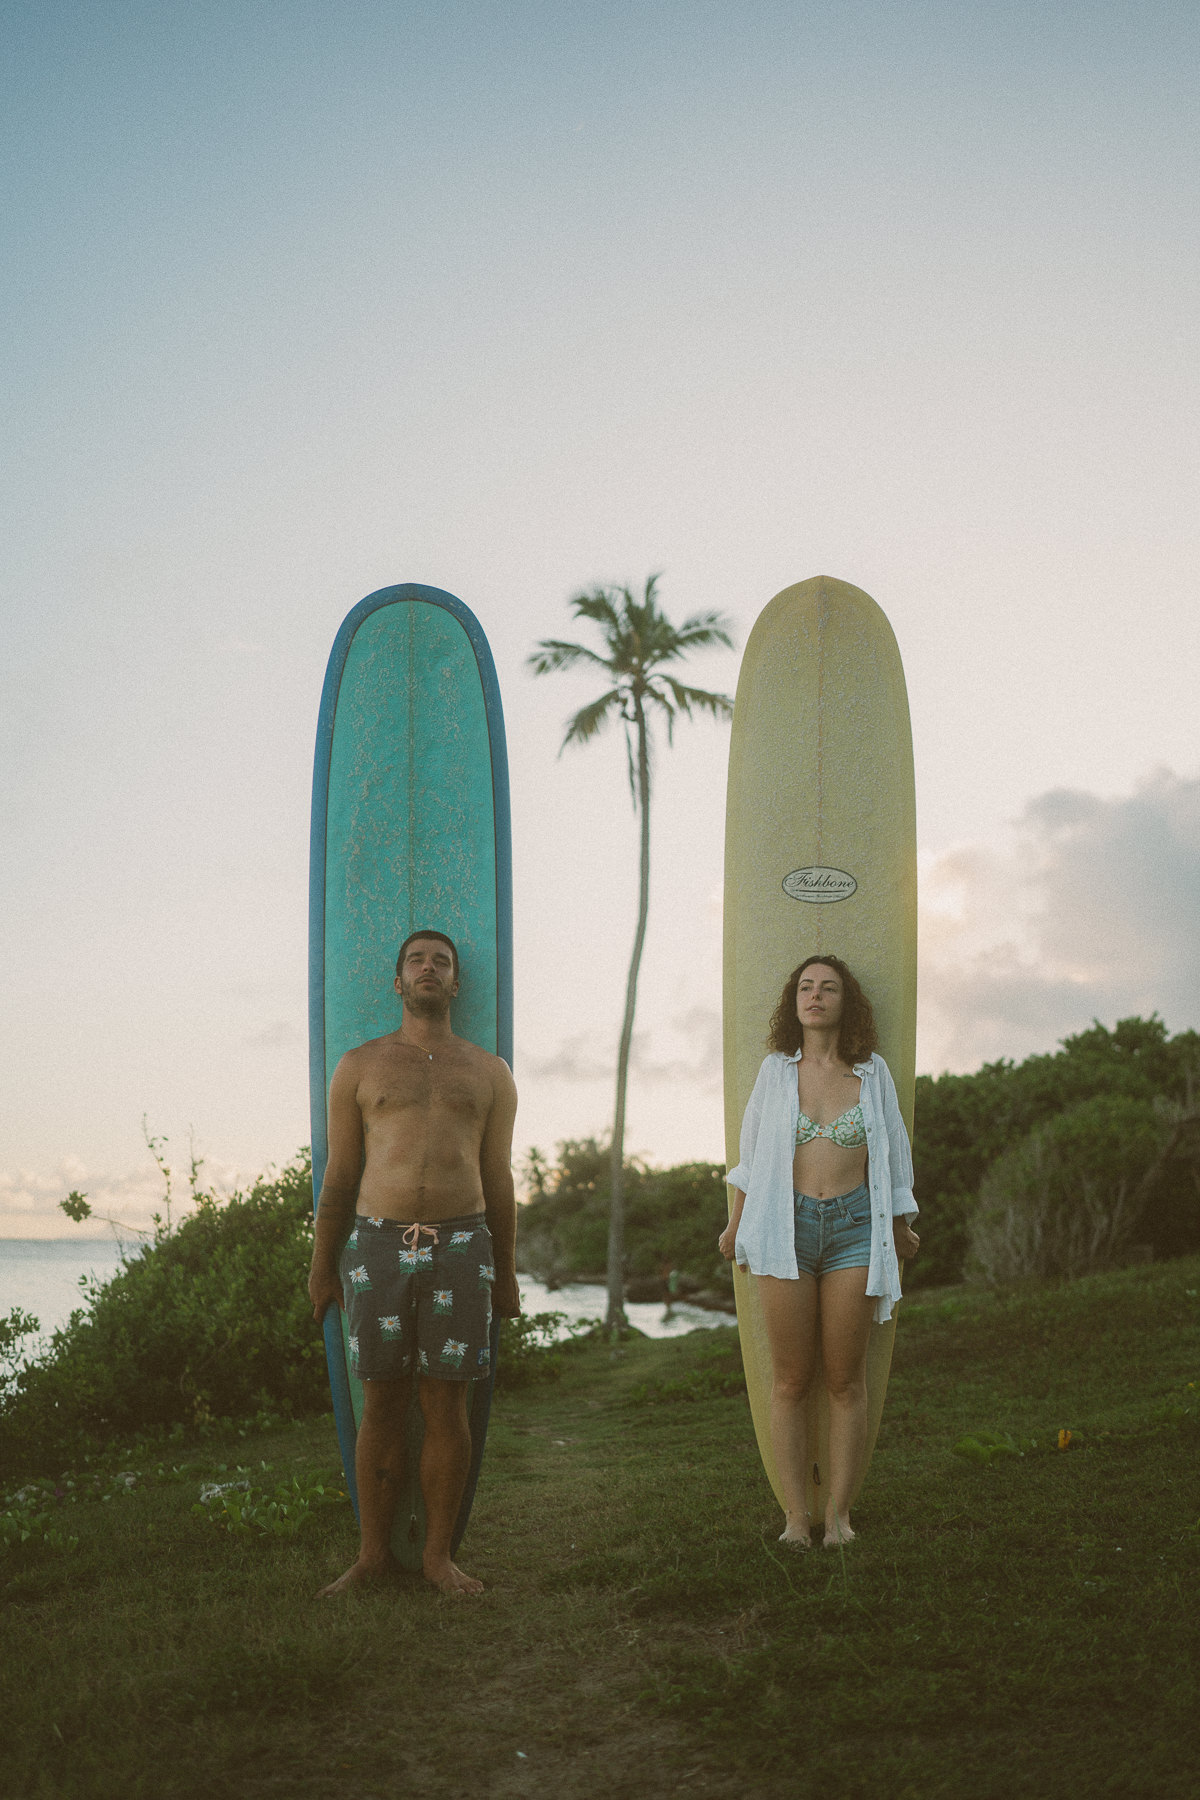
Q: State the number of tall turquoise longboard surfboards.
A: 1